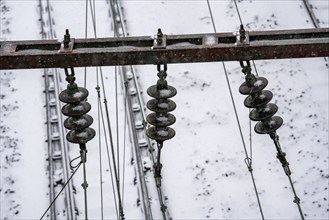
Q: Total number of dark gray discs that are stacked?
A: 12